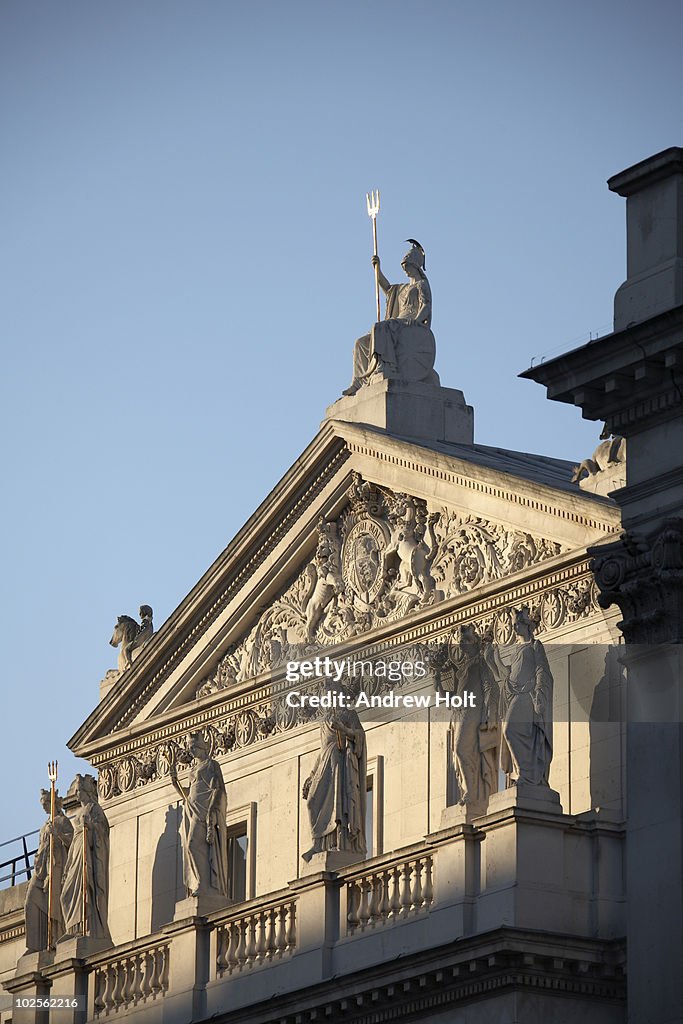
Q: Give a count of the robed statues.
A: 7